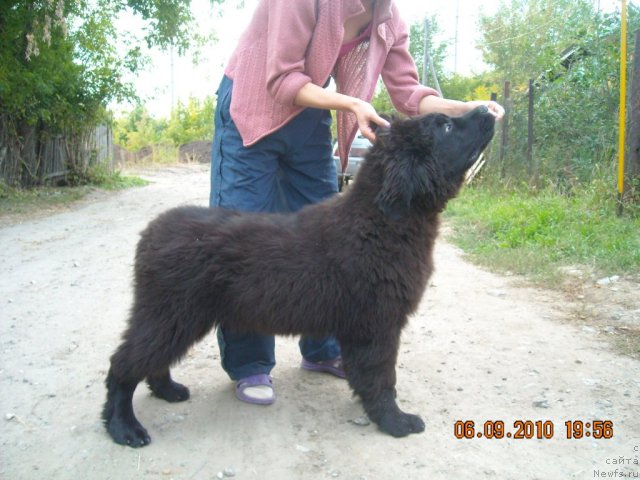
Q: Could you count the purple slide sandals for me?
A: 2